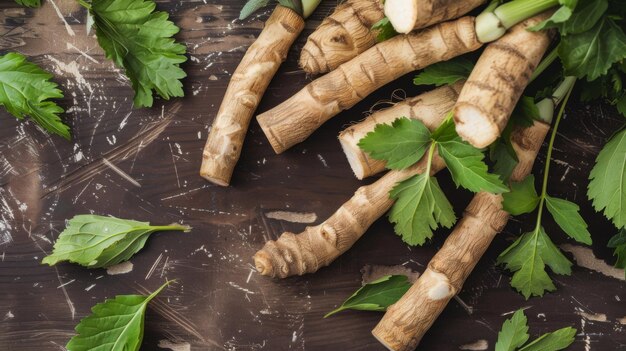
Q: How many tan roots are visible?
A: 8